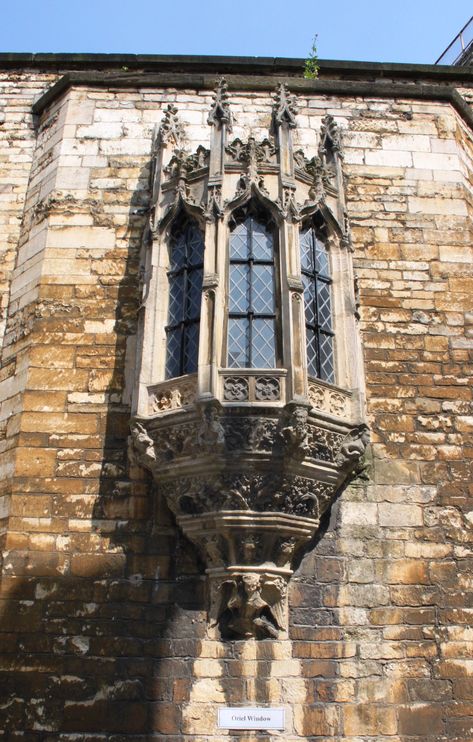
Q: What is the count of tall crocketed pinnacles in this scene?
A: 4